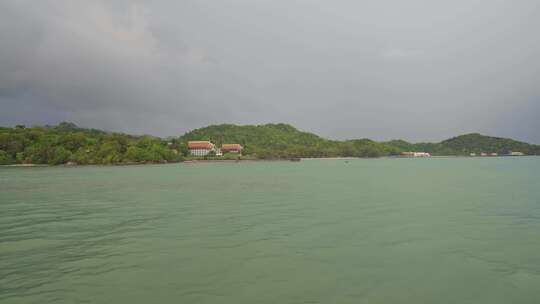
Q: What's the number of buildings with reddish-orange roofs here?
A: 2